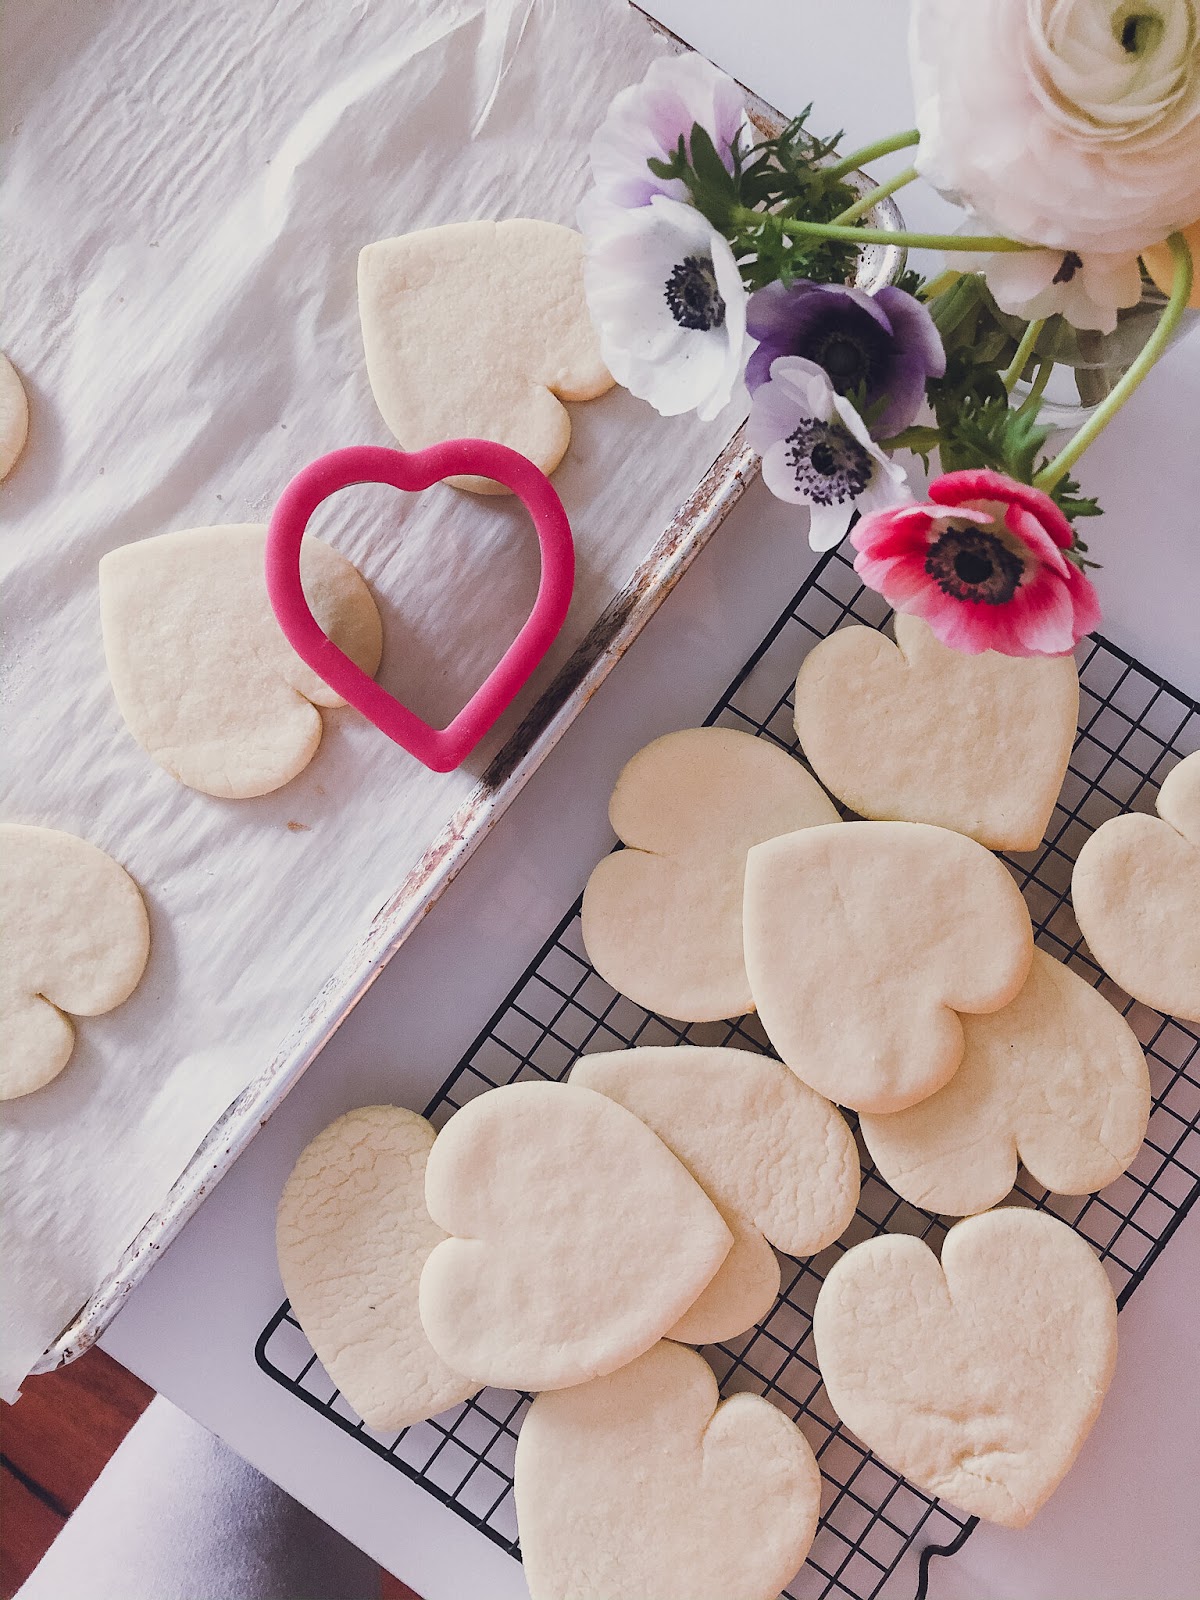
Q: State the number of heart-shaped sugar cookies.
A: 14